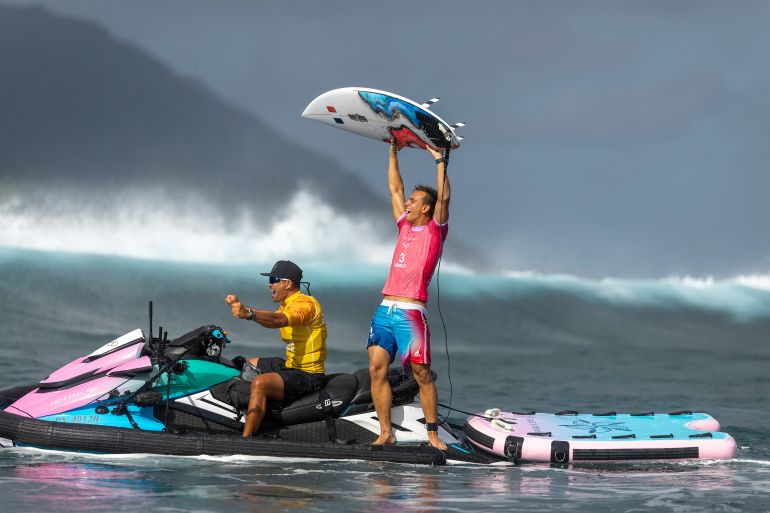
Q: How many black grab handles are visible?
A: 10